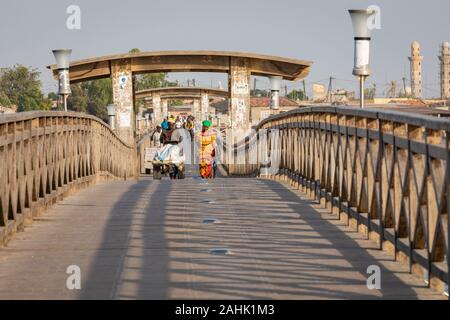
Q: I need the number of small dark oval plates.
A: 4